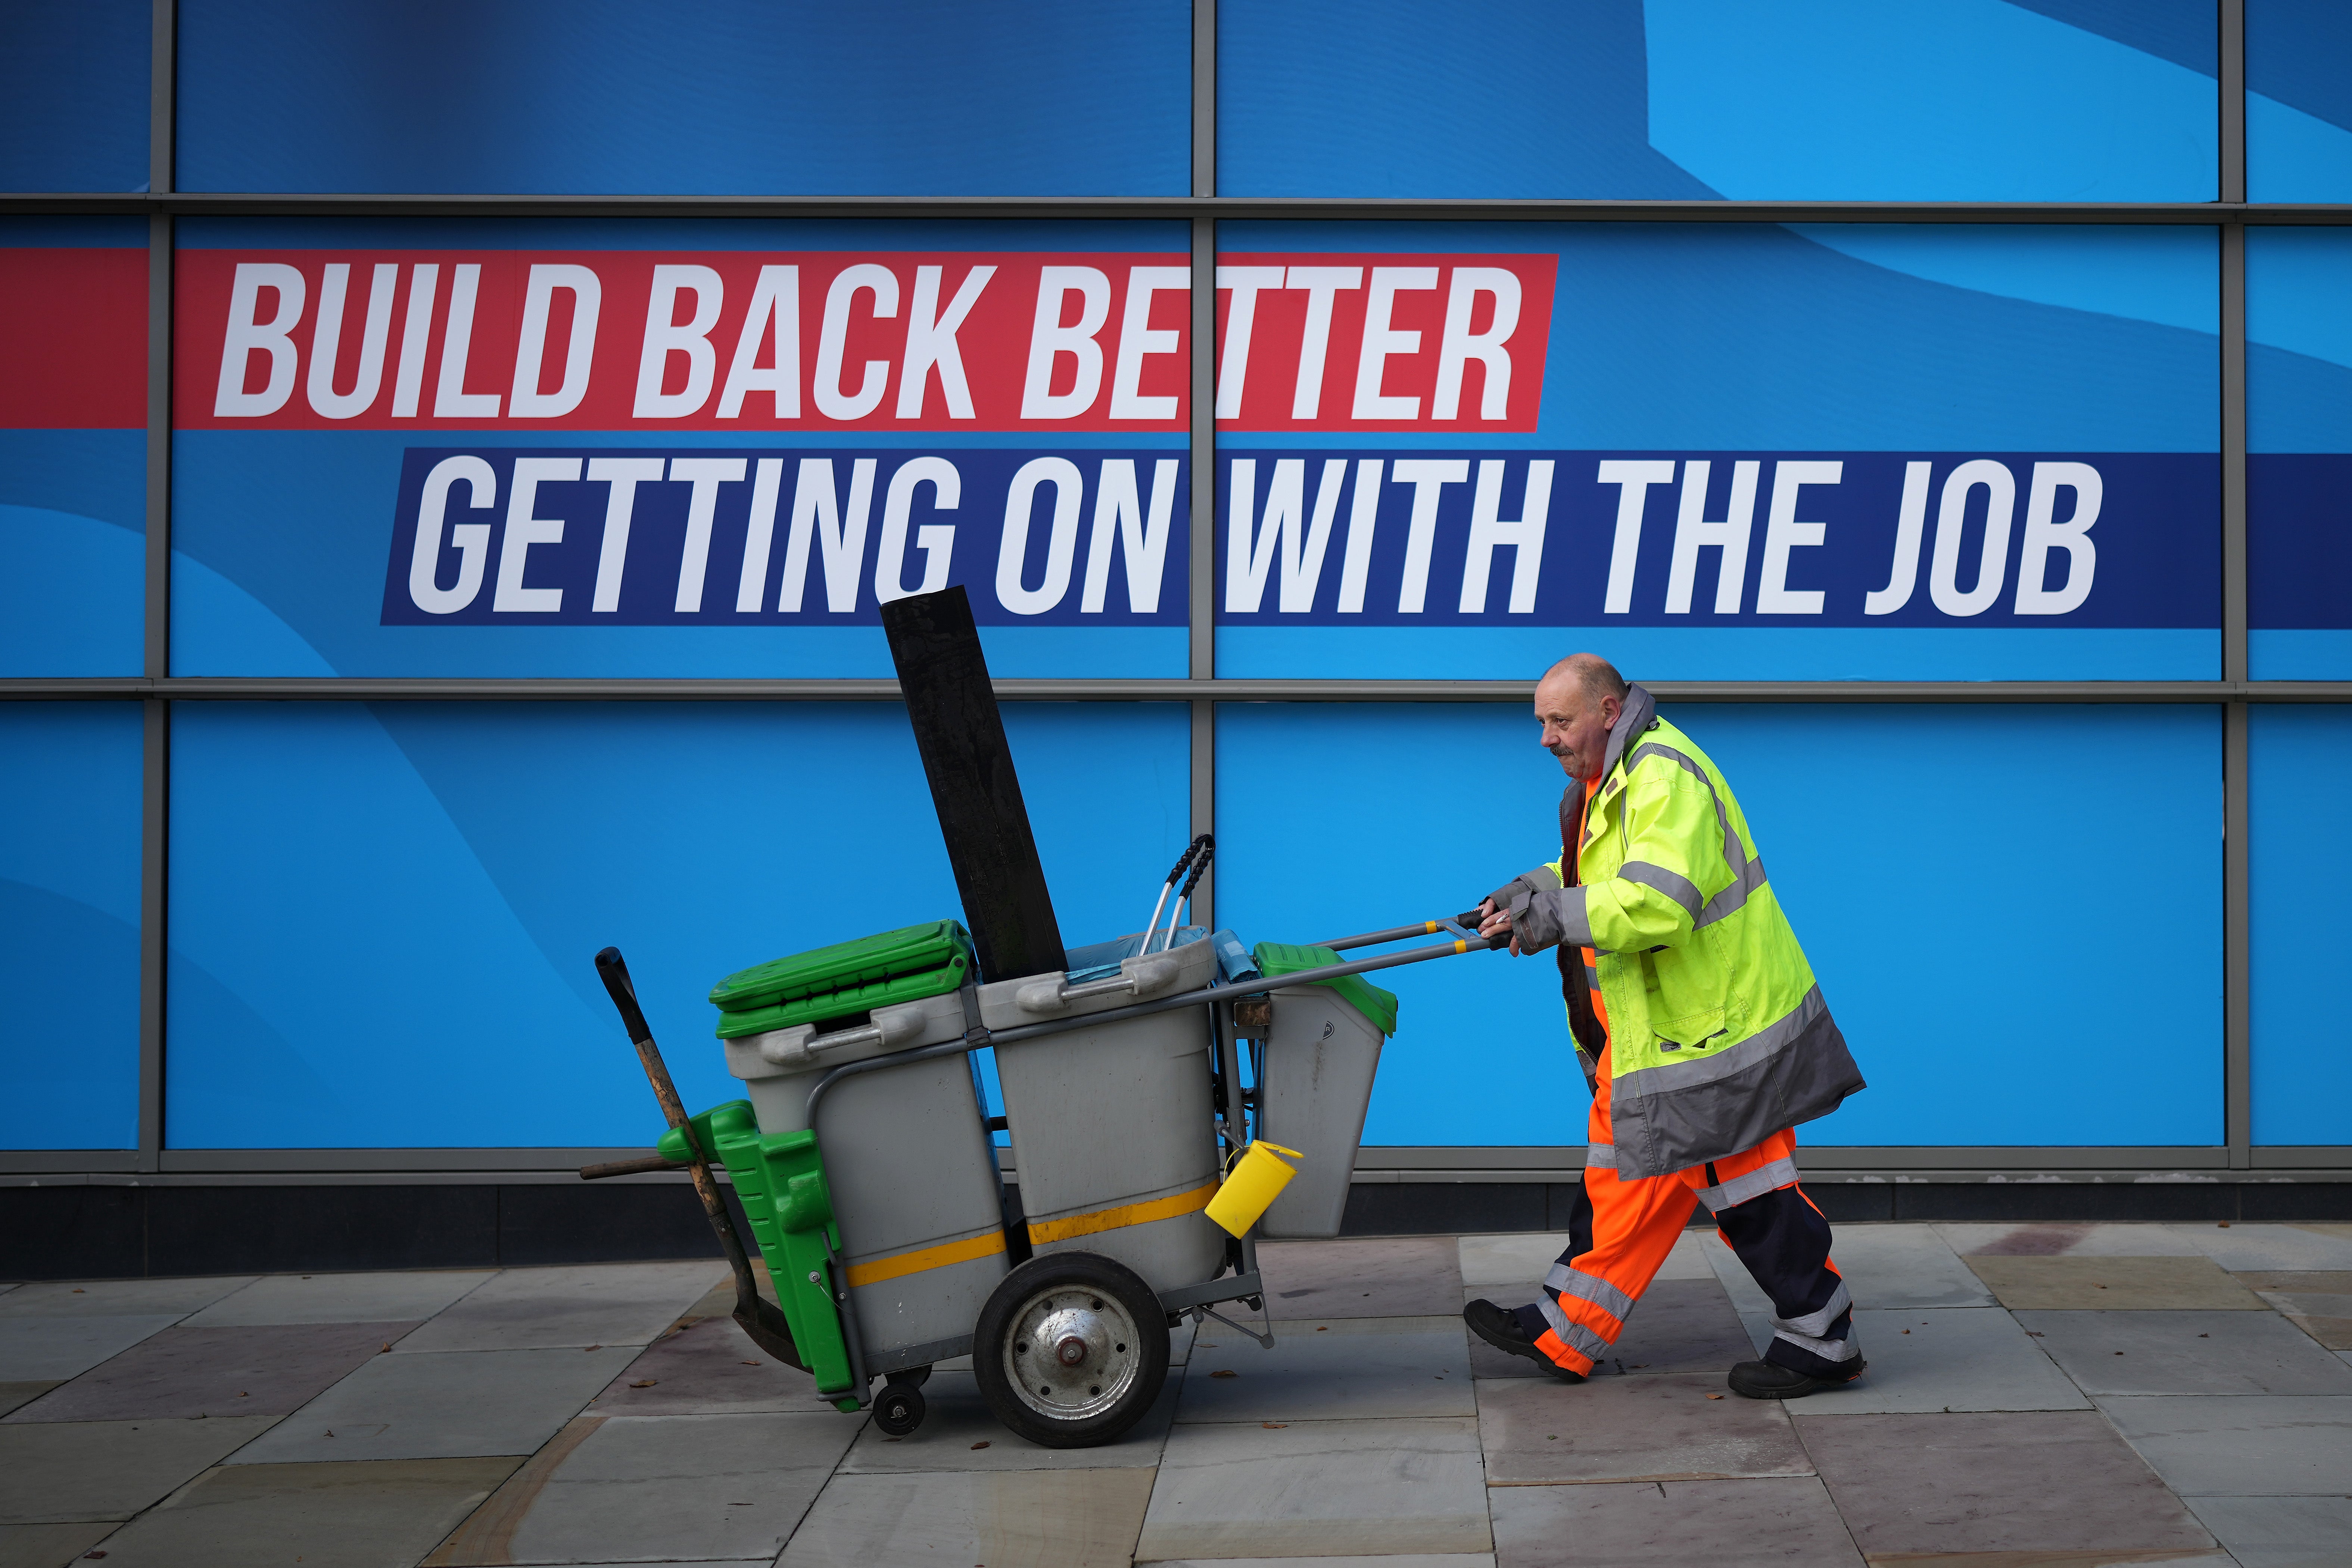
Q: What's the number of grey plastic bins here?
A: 3